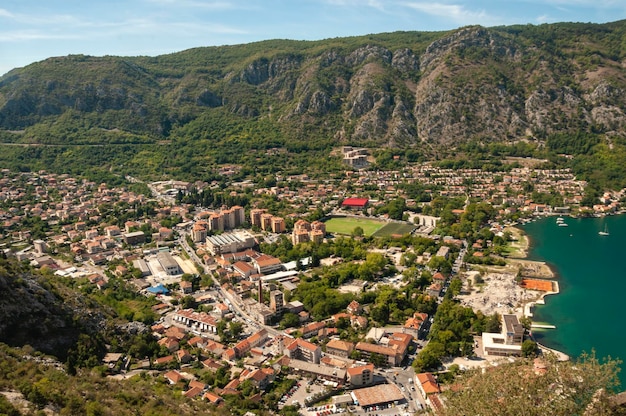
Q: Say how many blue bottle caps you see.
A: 0